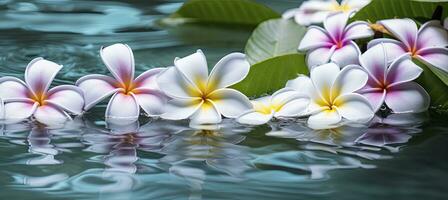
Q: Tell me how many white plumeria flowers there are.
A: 3